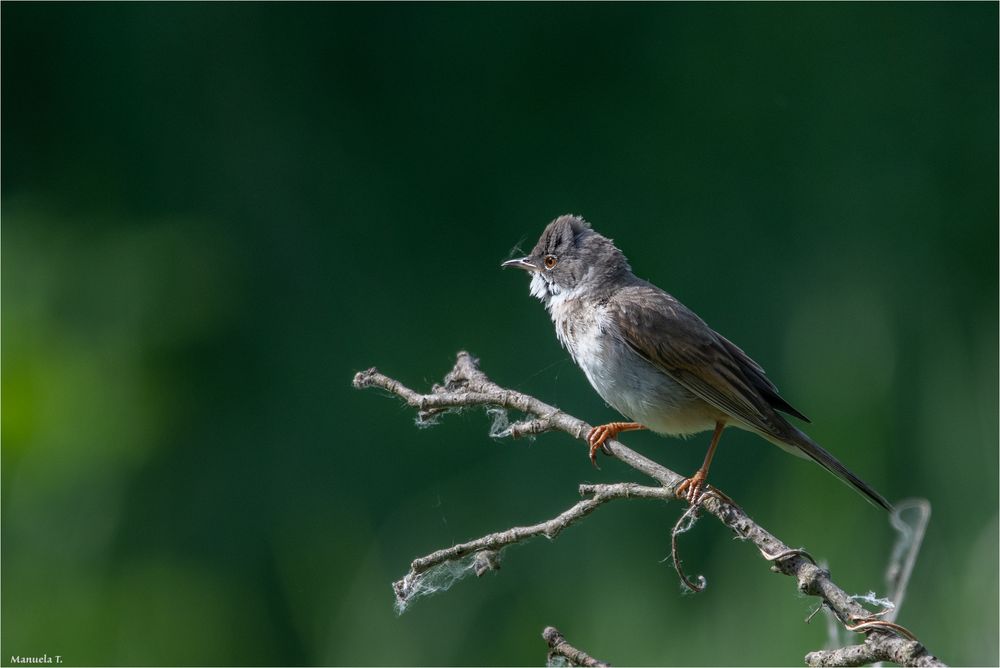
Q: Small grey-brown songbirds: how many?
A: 1